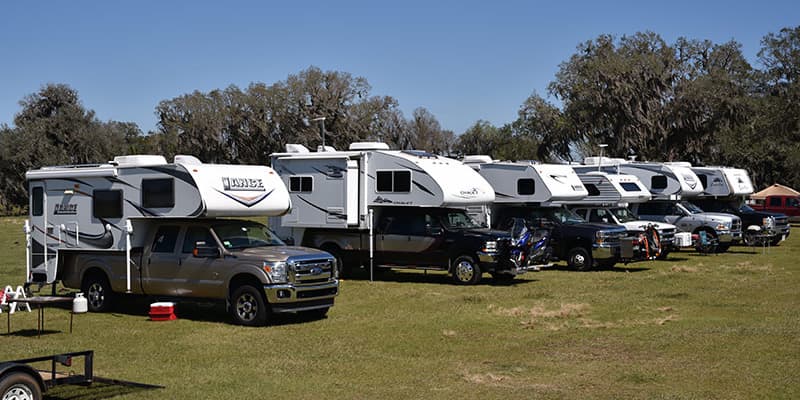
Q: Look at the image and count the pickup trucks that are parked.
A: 7